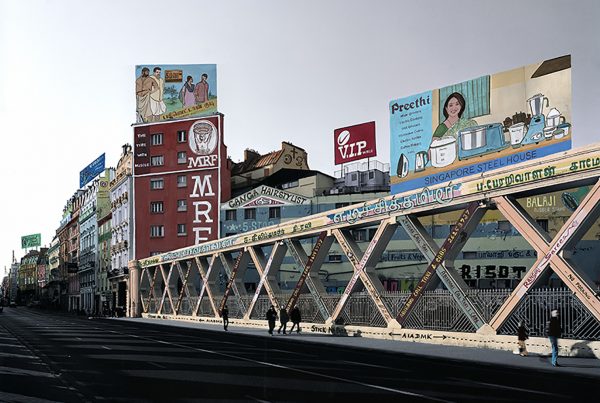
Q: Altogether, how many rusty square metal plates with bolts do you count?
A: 0